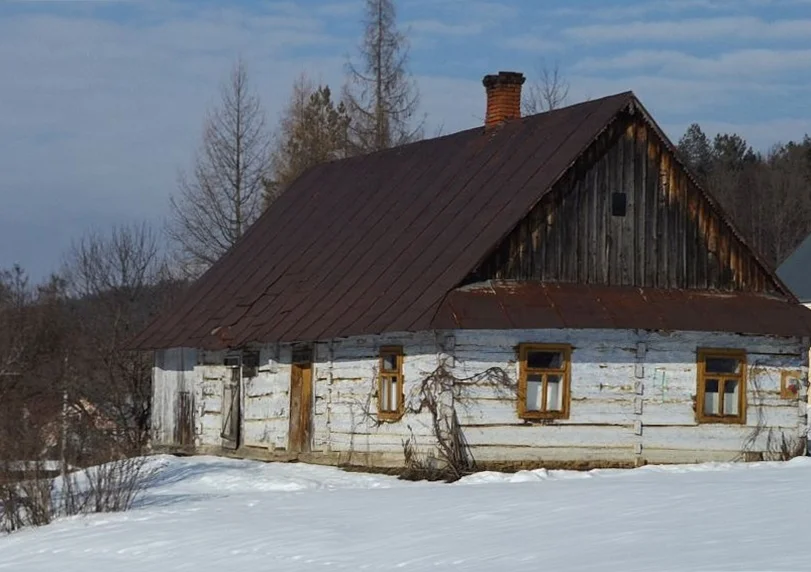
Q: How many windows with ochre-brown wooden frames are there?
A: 3